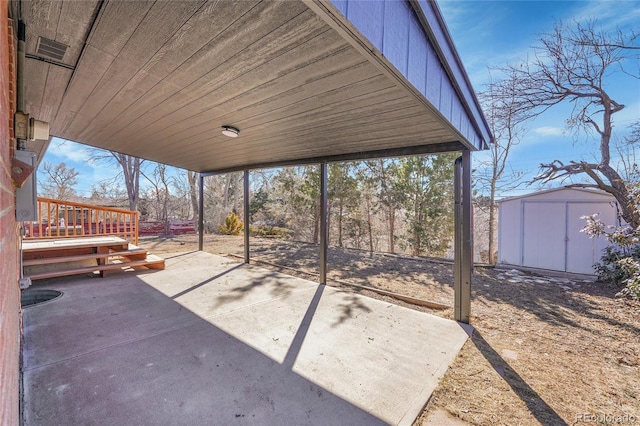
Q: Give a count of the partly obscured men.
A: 0